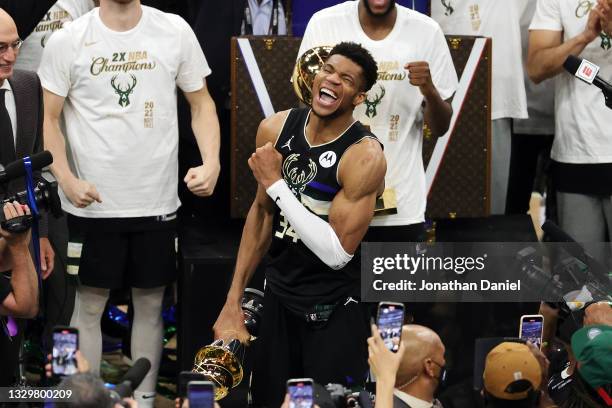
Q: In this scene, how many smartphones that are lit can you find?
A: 5